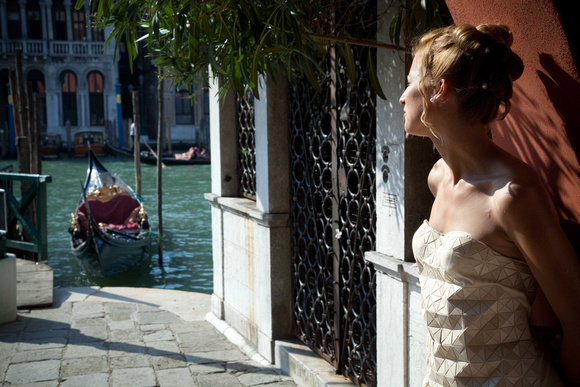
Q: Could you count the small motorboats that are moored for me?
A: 2